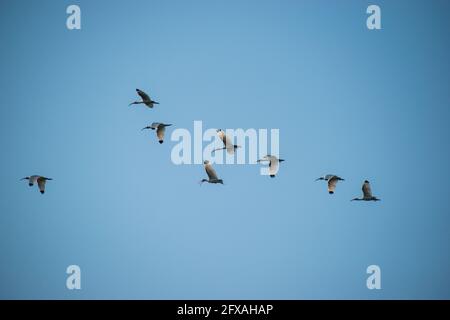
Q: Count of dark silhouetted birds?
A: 8